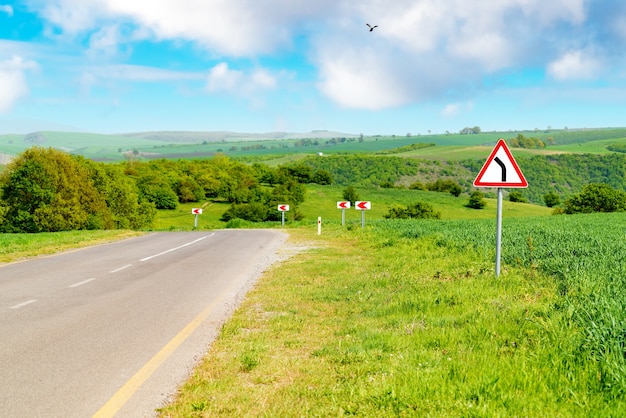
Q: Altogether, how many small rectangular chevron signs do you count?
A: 4